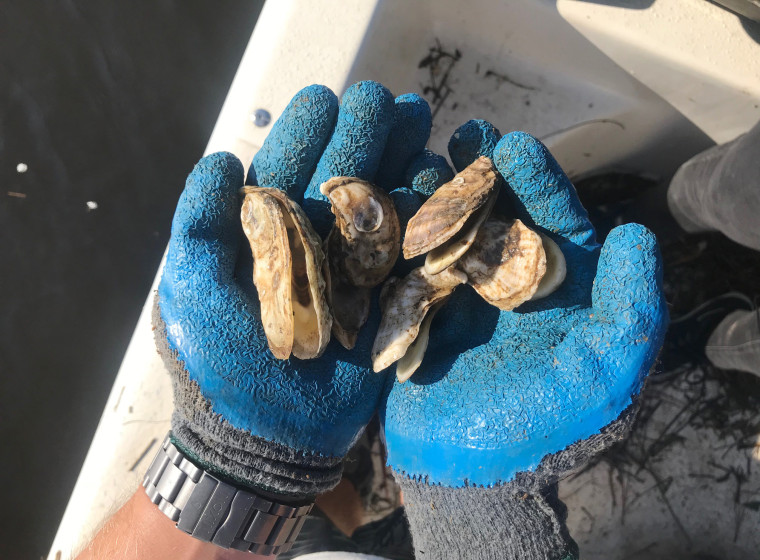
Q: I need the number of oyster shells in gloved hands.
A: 5